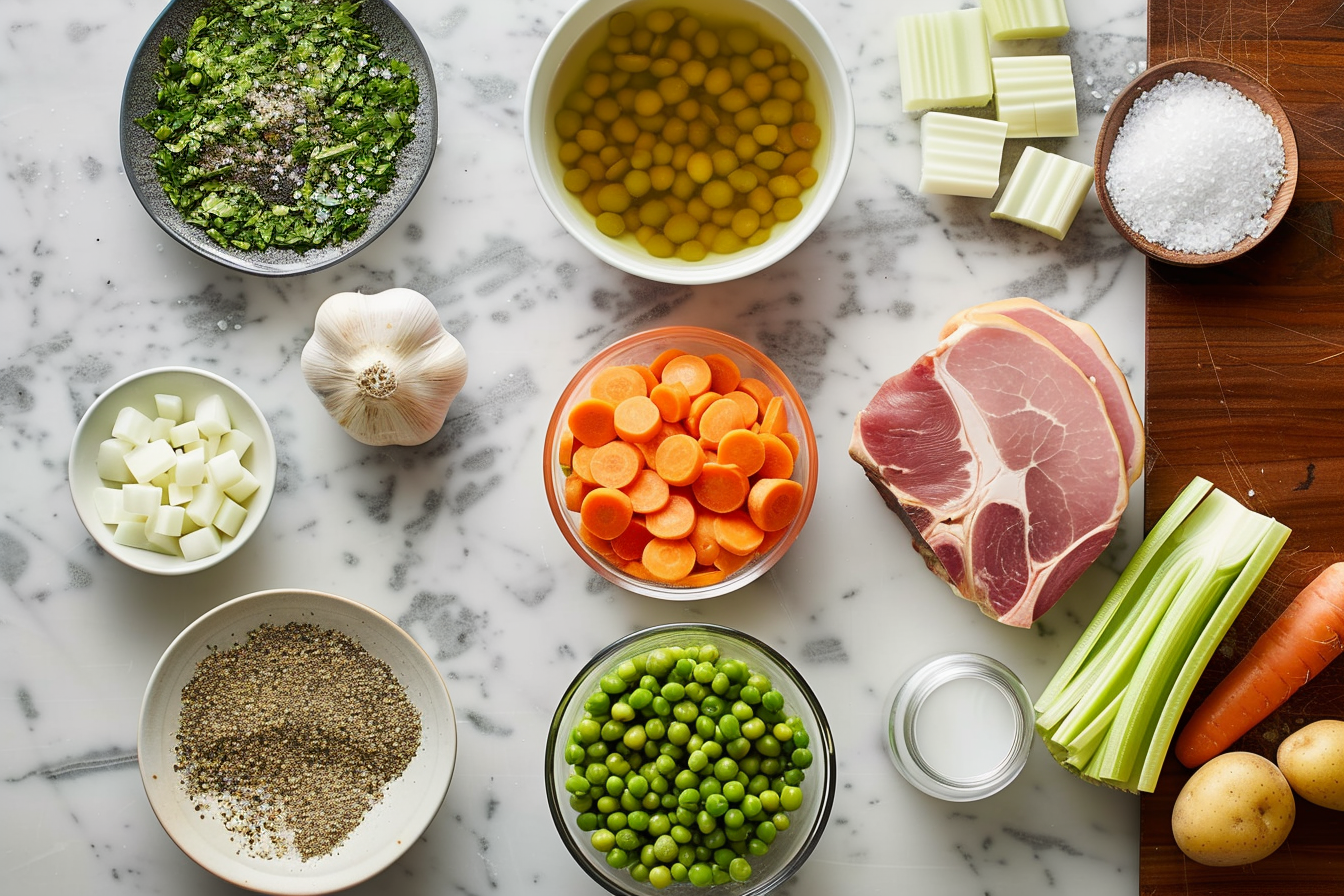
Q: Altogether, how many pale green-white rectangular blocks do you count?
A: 5